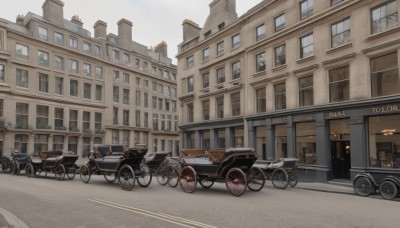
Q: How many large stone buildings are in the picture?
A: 2